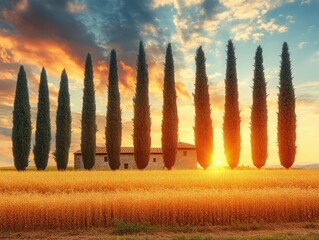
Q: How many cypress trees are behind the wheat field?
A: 11